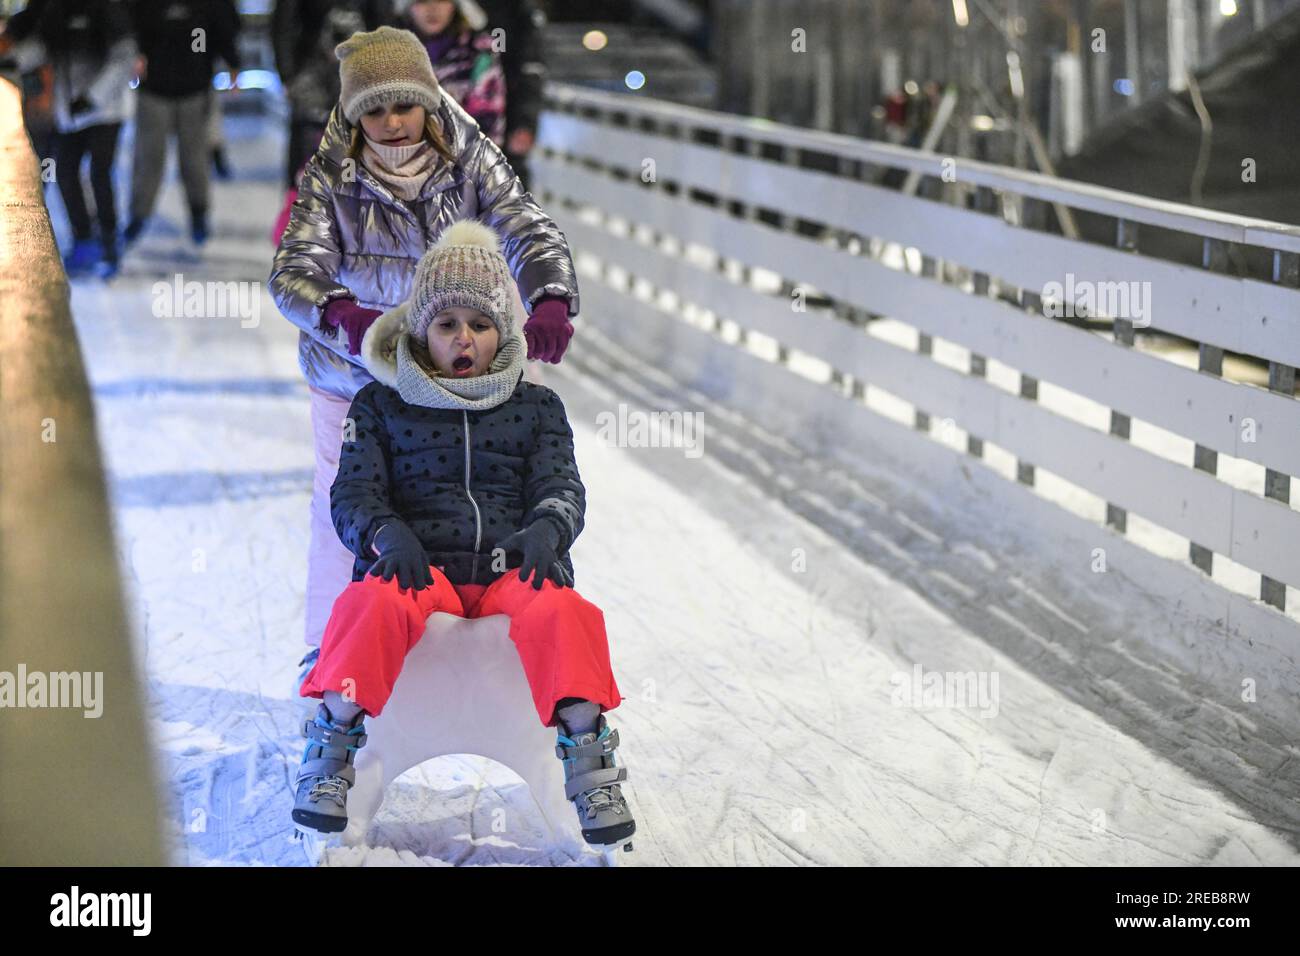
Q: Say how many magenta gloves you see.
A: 2